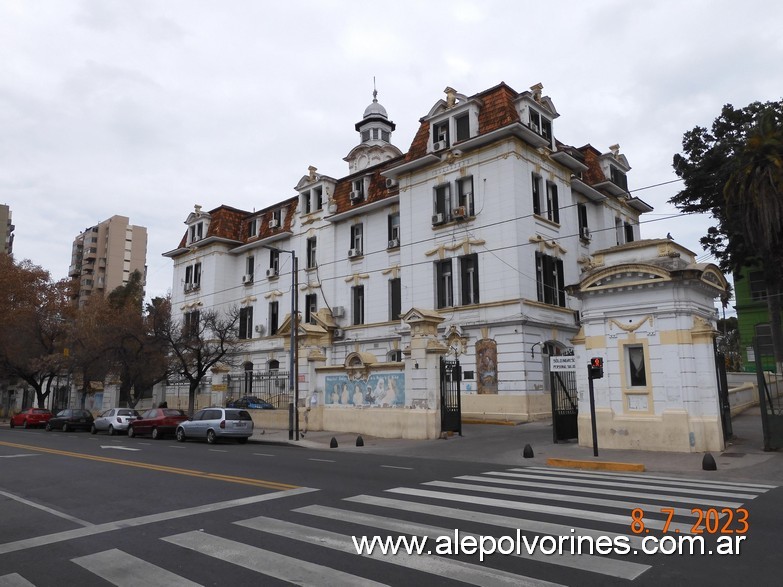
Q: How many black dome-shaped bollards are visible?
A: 4